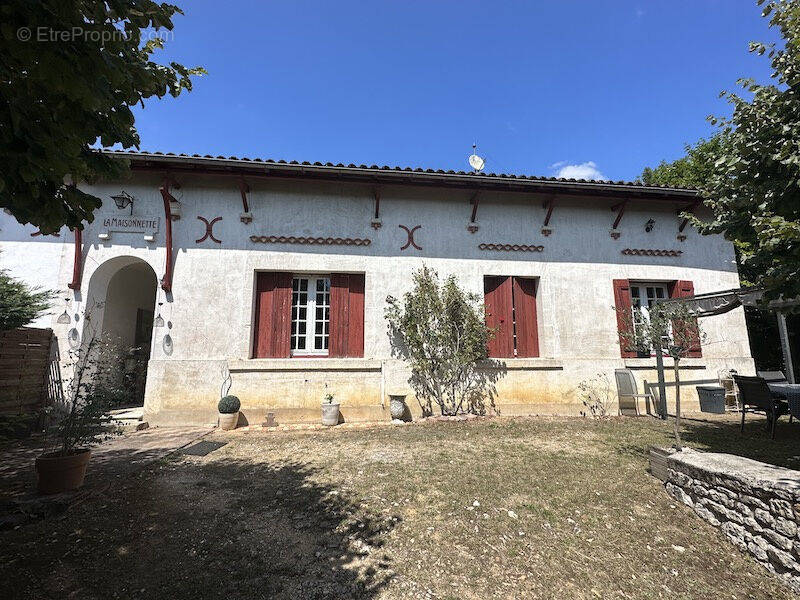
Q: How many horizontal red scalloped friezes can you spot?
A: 3